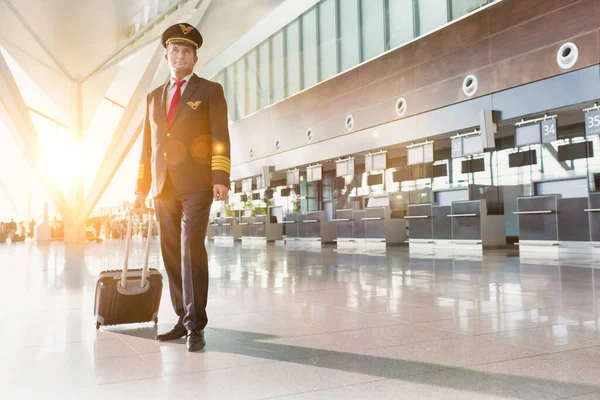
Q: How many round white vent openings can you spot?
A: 7